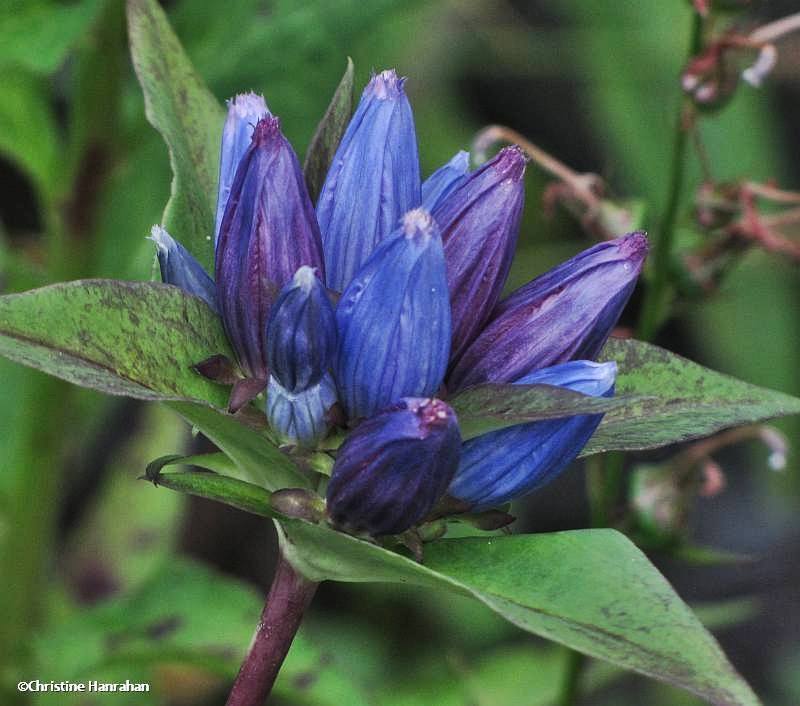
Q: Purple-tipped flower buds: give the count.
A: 4